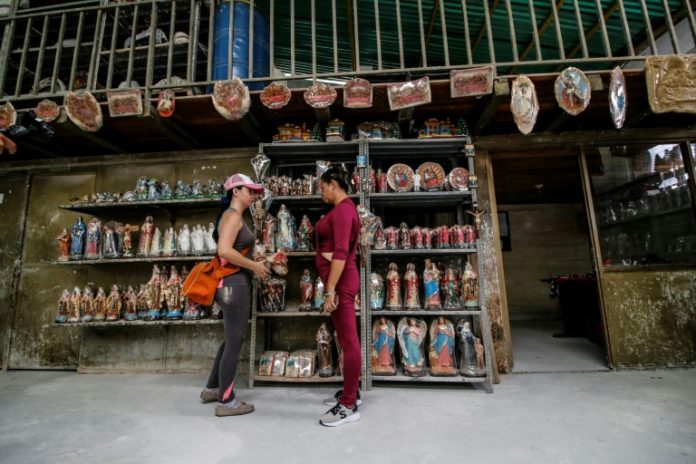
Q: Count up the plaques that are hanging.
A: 15